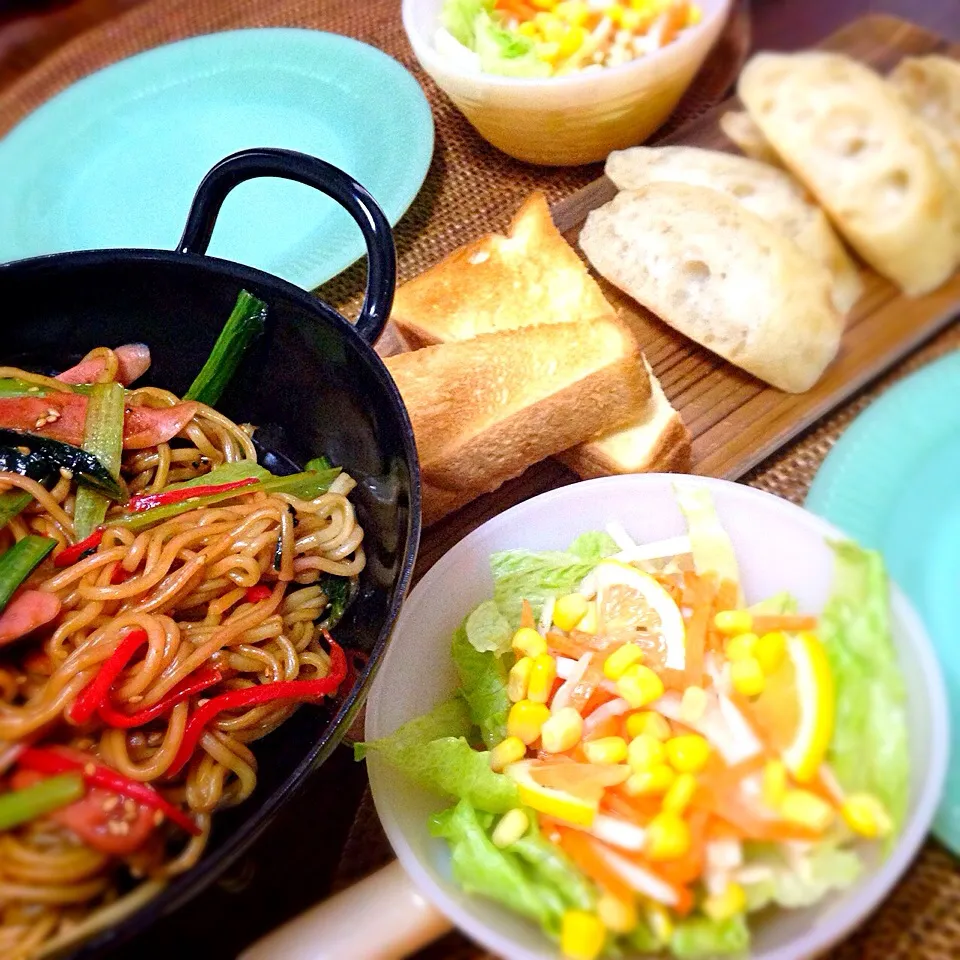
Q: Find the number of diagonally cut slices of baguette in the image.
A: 5